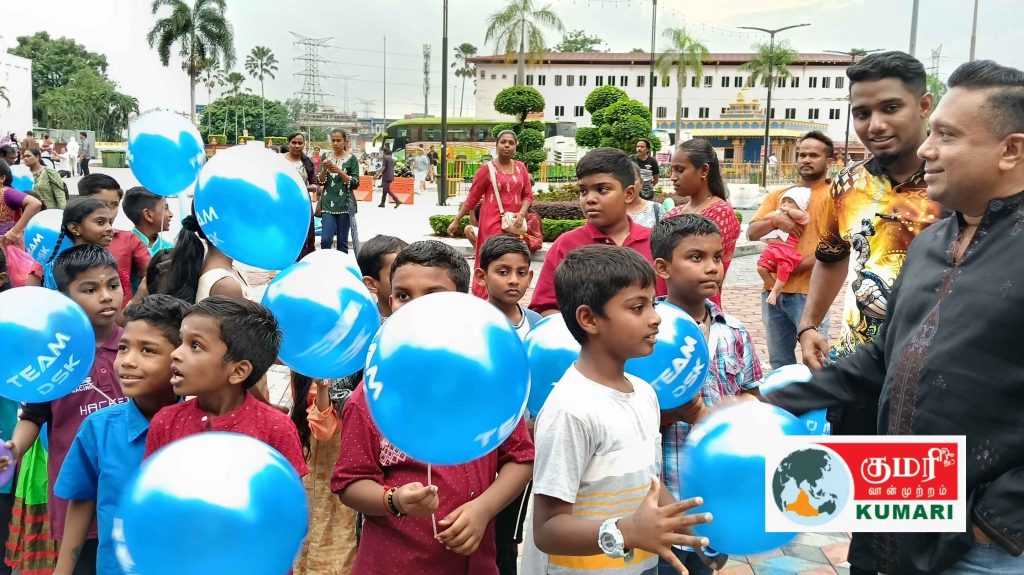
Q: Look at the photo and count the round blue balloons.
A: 13